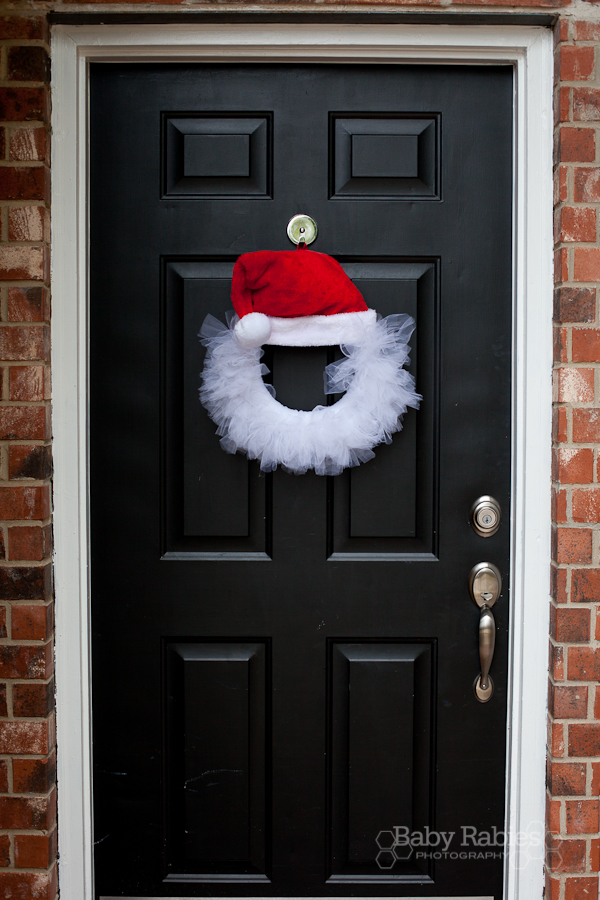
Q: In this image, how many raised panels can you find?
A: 6